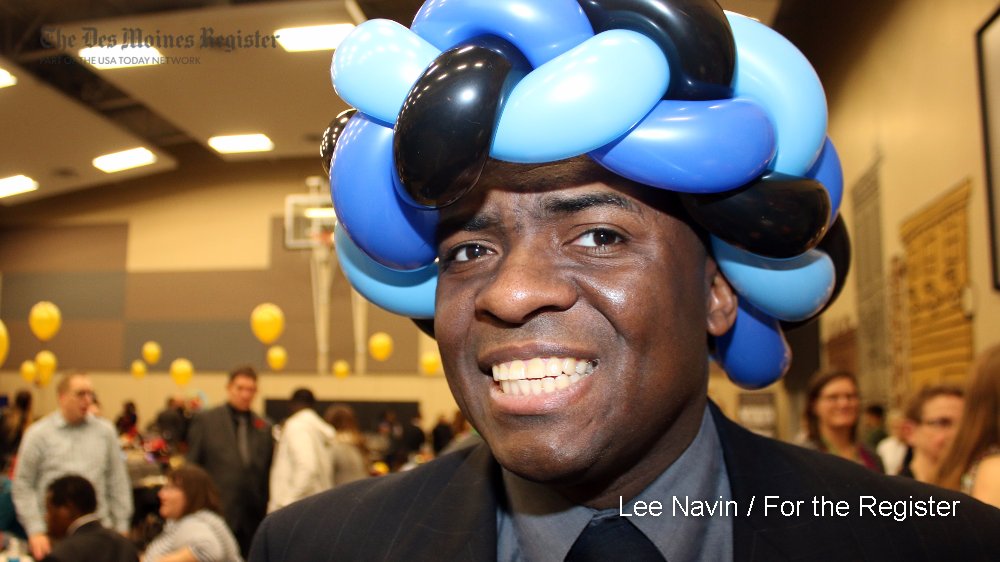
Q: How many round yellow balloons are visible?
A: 12